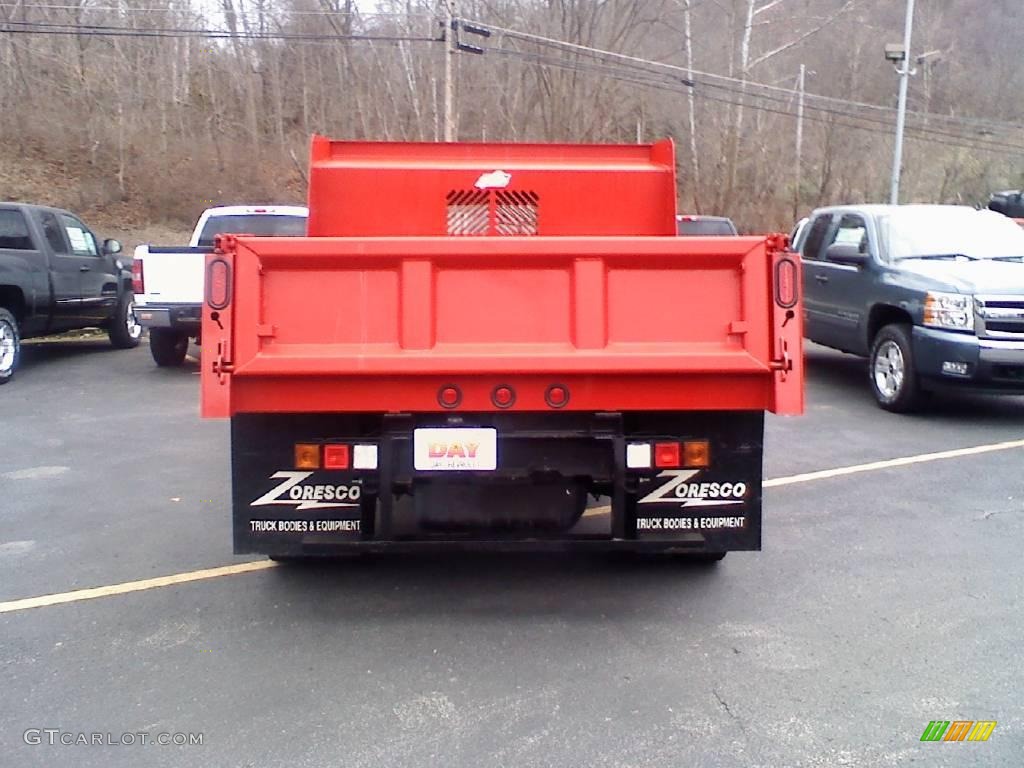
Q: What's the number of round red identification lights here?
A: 3